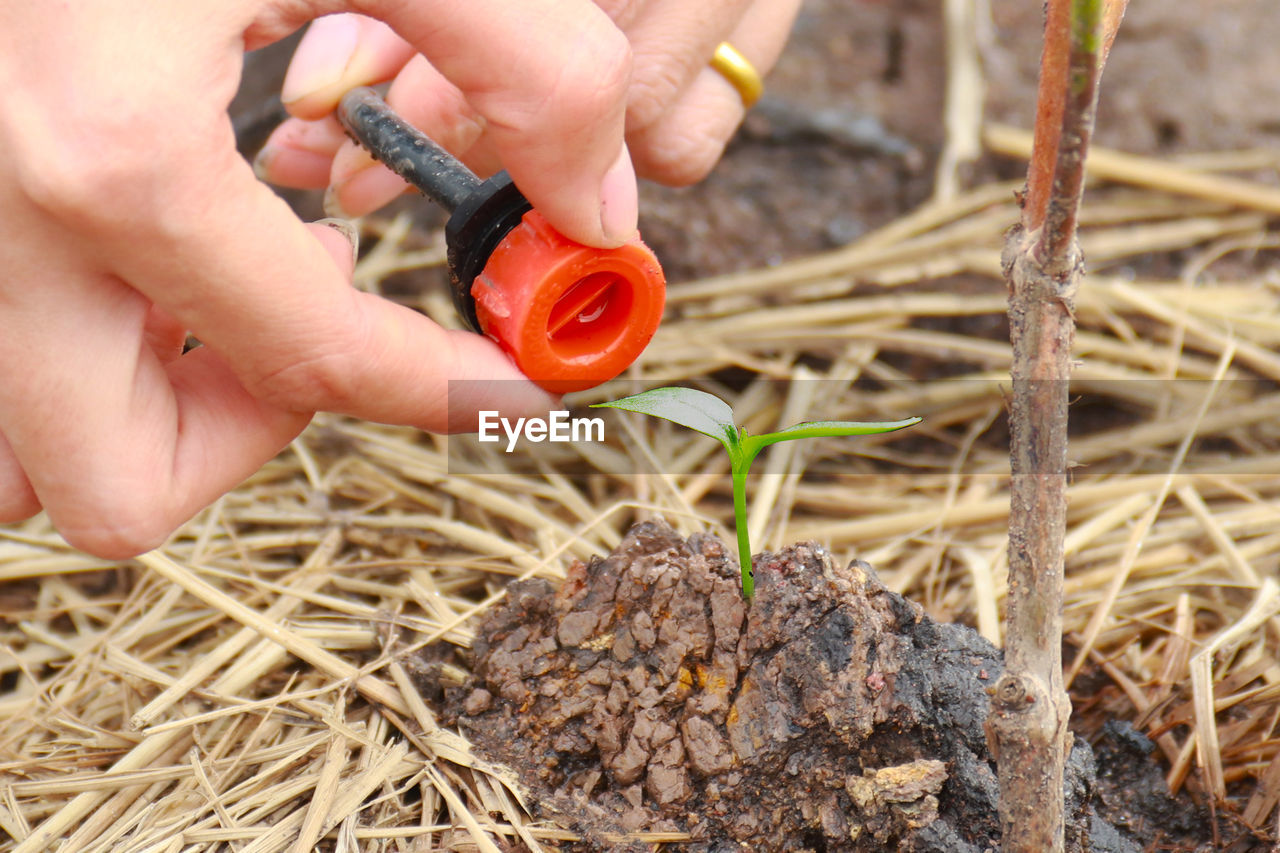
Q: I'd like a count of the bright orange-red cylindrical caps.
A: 1